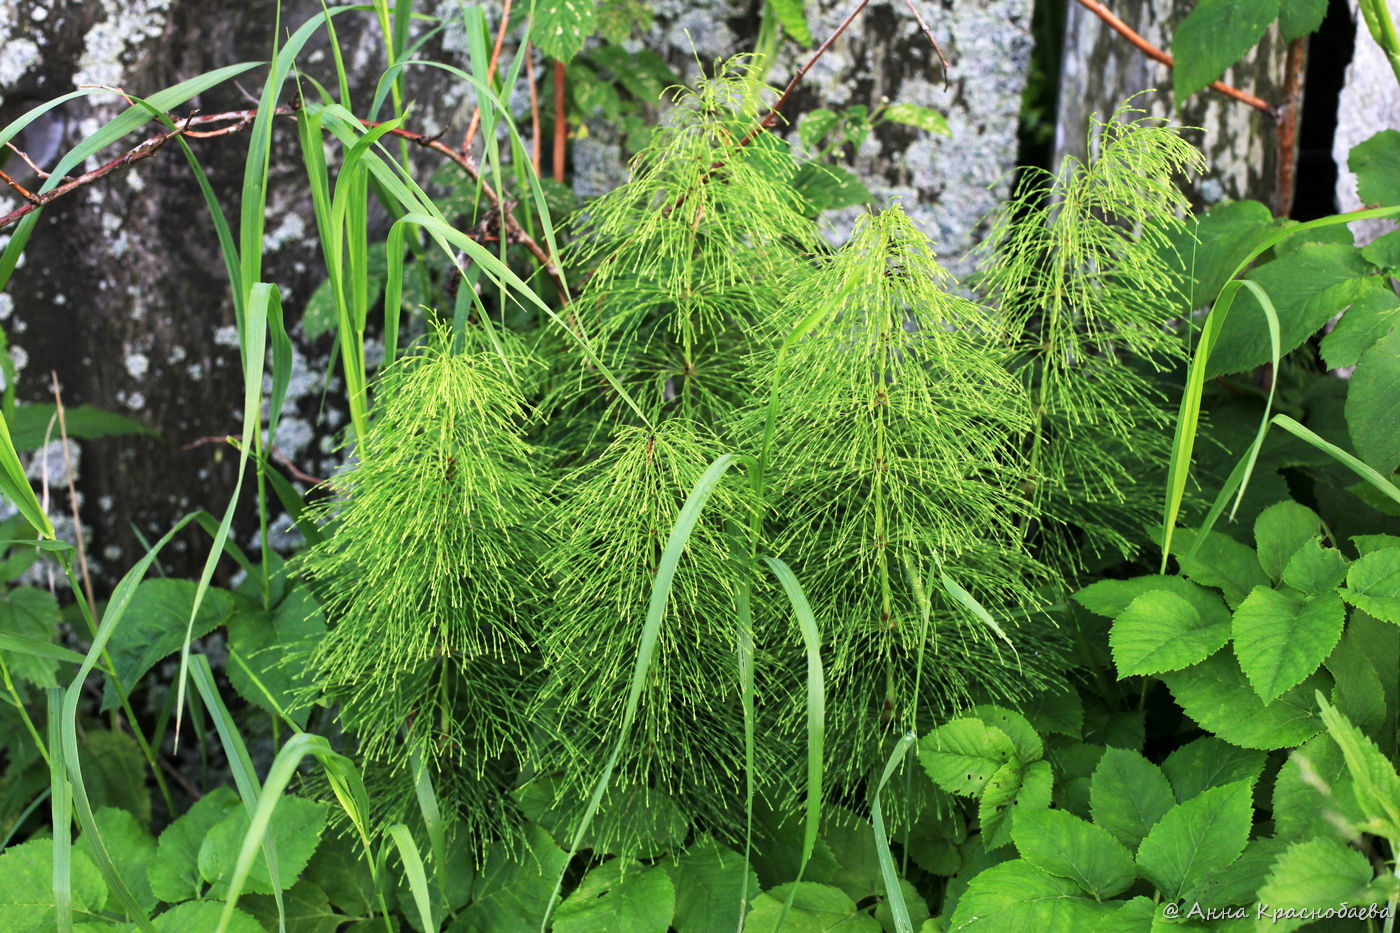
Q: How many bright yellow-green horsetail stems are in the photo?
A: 5